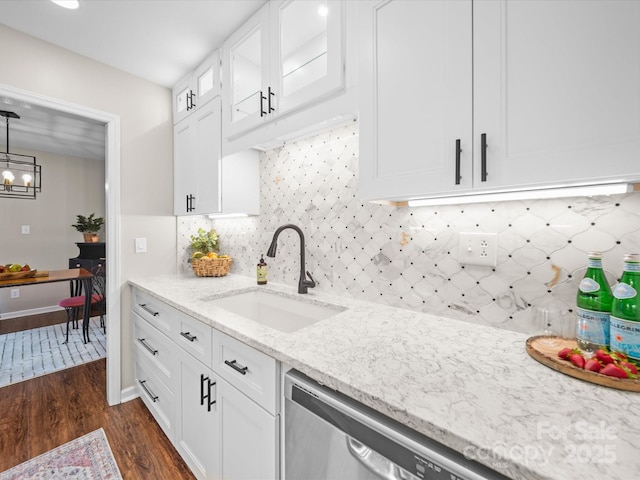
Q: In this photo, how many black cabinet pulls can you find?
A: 15